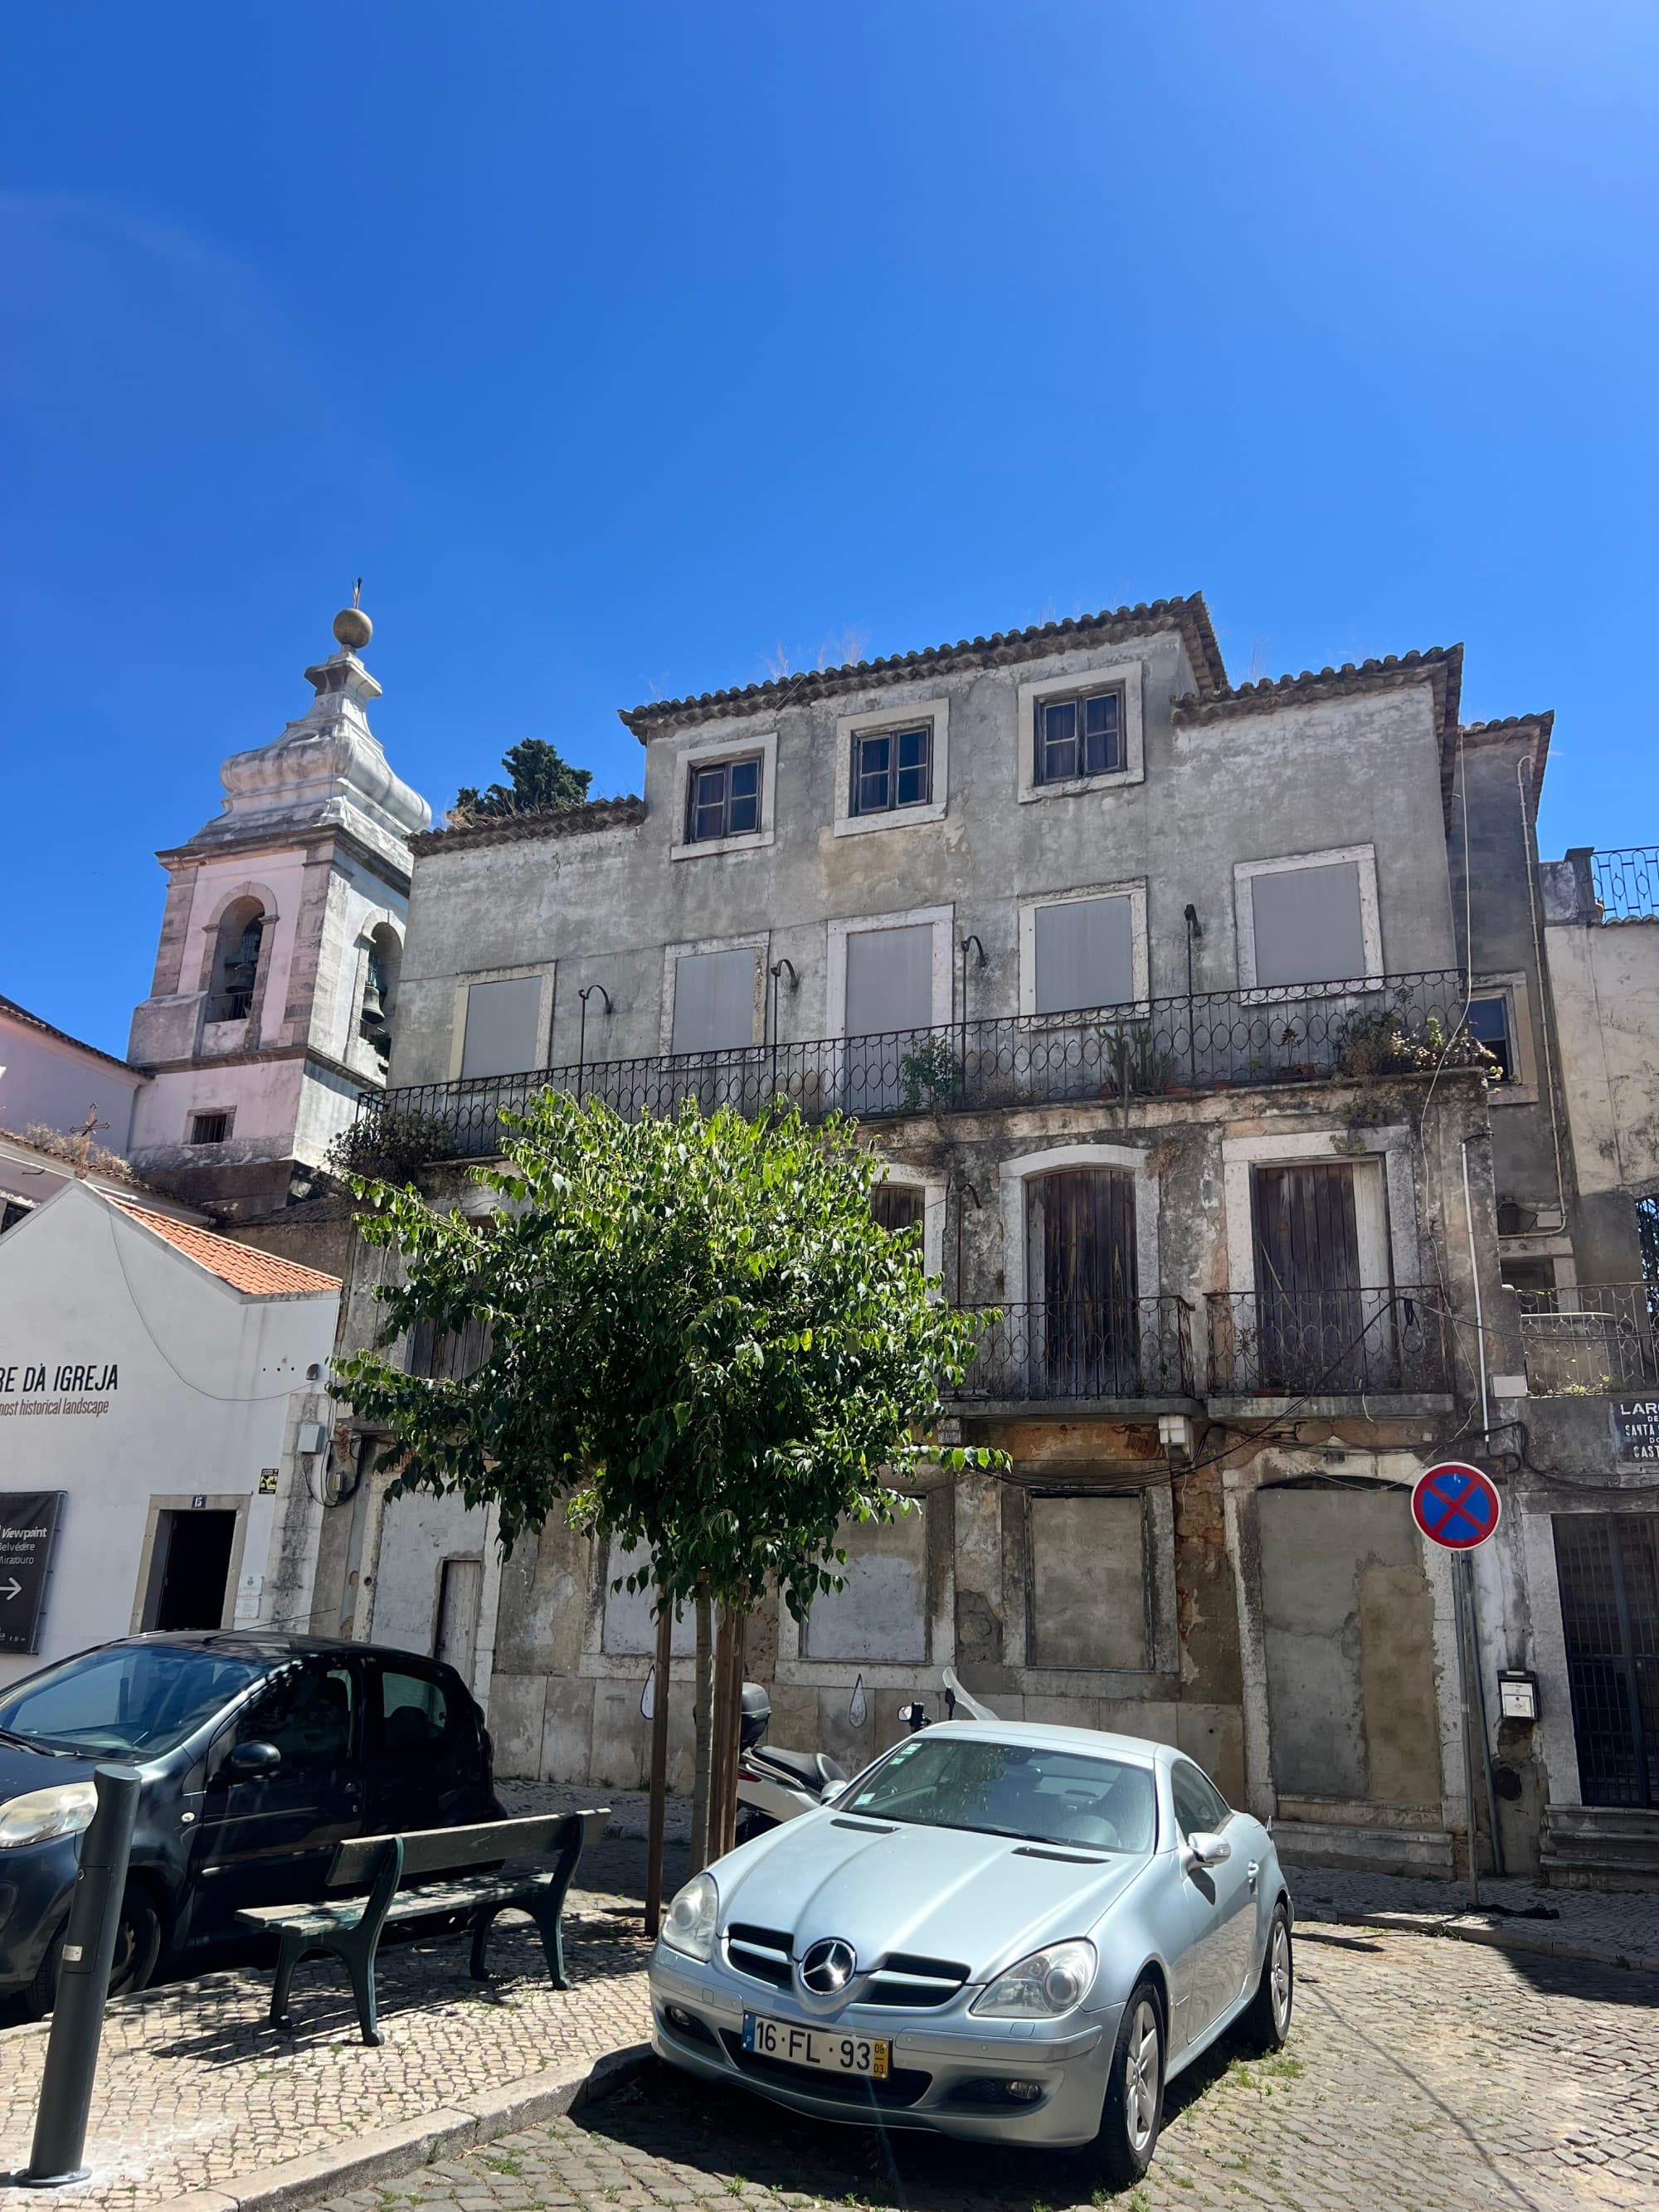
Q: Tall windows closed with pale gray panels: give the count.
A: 5